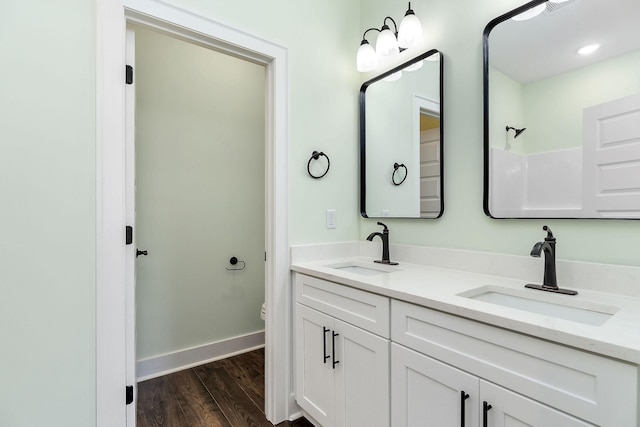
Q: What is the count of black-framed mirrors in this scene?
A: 2